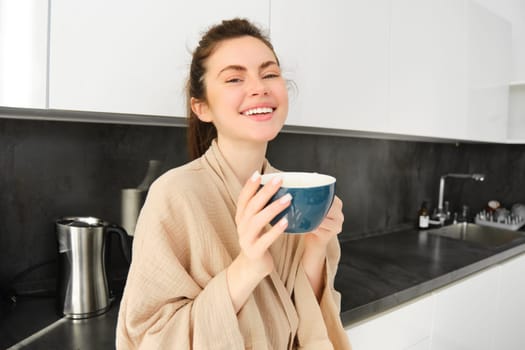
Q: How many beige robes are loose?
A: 1